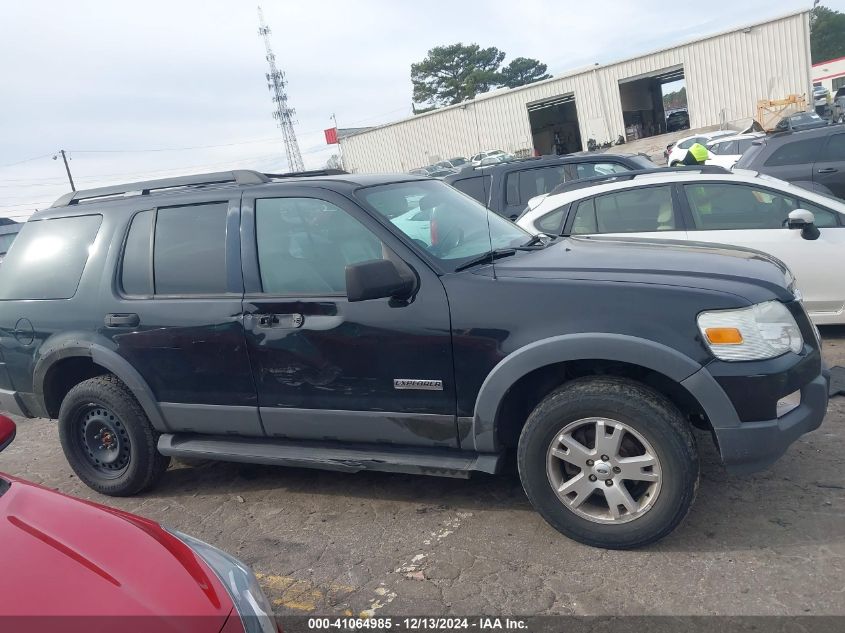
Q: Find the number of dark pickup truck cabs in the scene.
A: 0